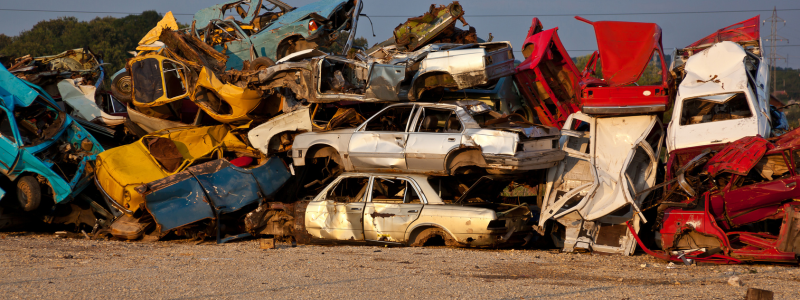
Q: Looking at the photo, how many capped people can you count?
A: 0